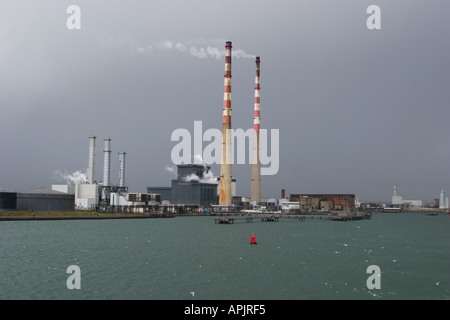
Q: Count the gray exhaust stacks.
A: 3